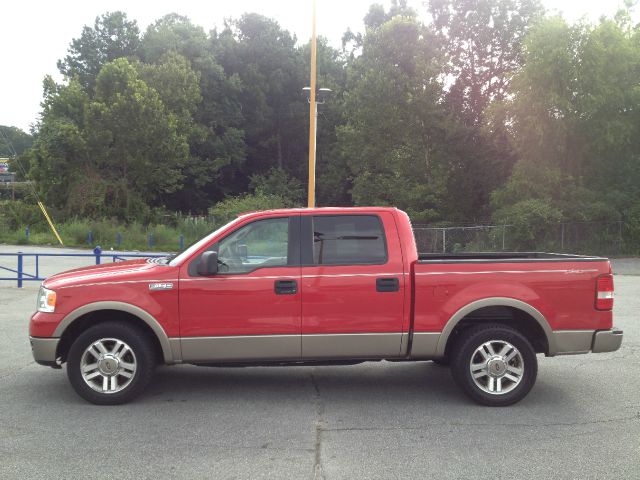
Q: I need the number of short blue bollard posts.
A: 6